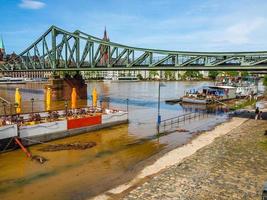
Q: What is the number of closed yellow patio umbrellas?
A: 4